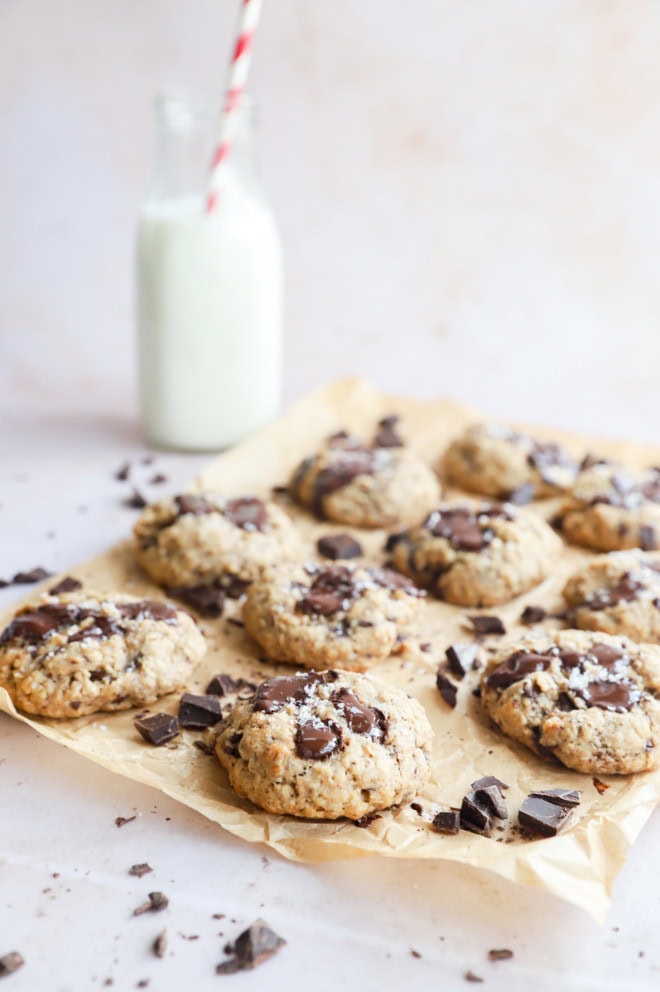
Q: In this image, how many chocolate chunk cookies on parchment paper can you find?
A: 10